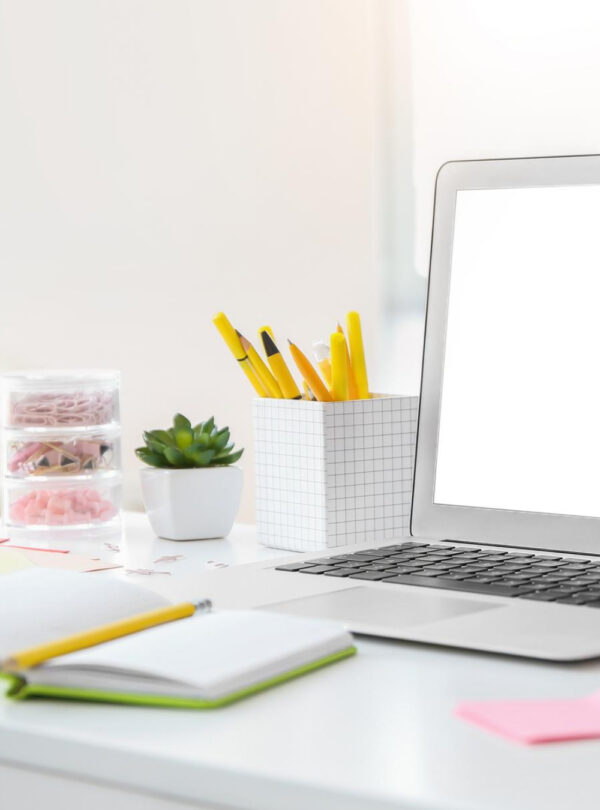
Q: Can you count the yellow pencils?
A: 2